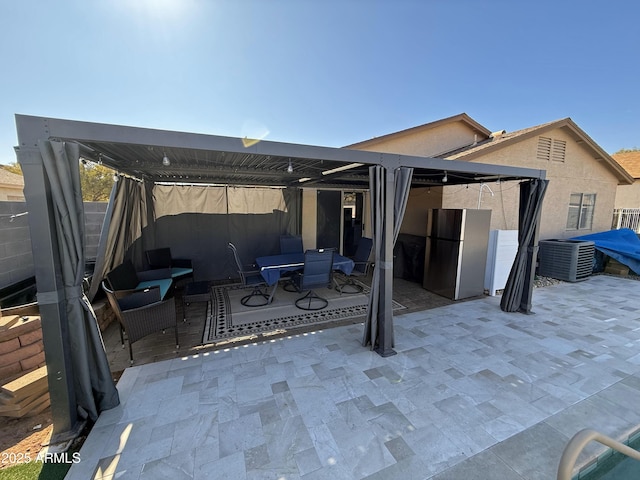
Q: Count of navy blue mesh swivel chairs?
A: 4